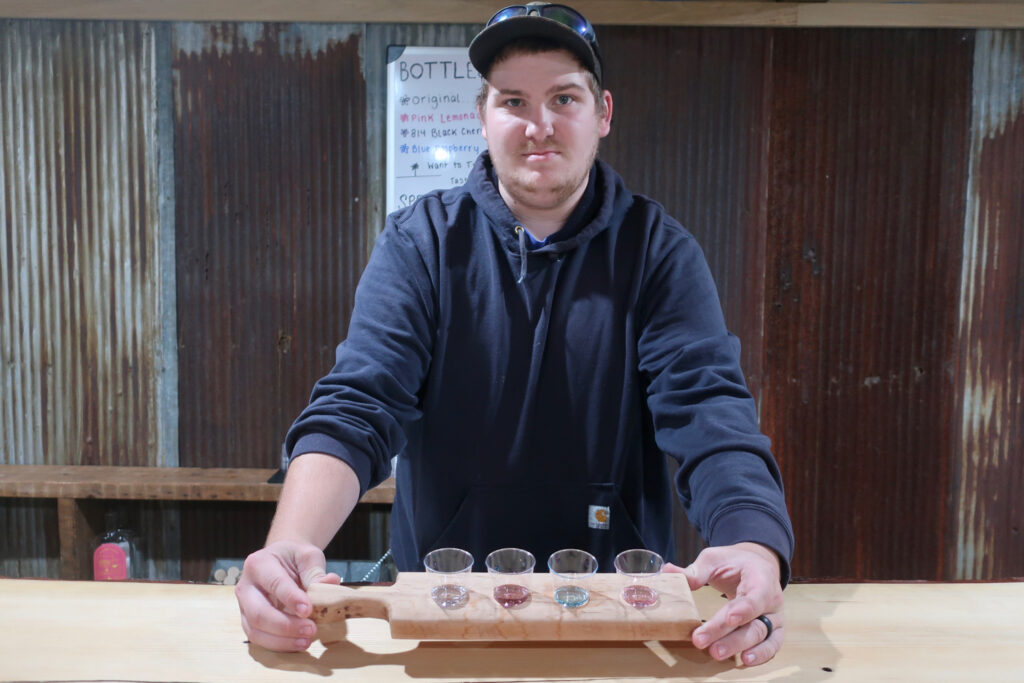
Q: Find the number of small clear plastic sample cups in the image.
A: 4